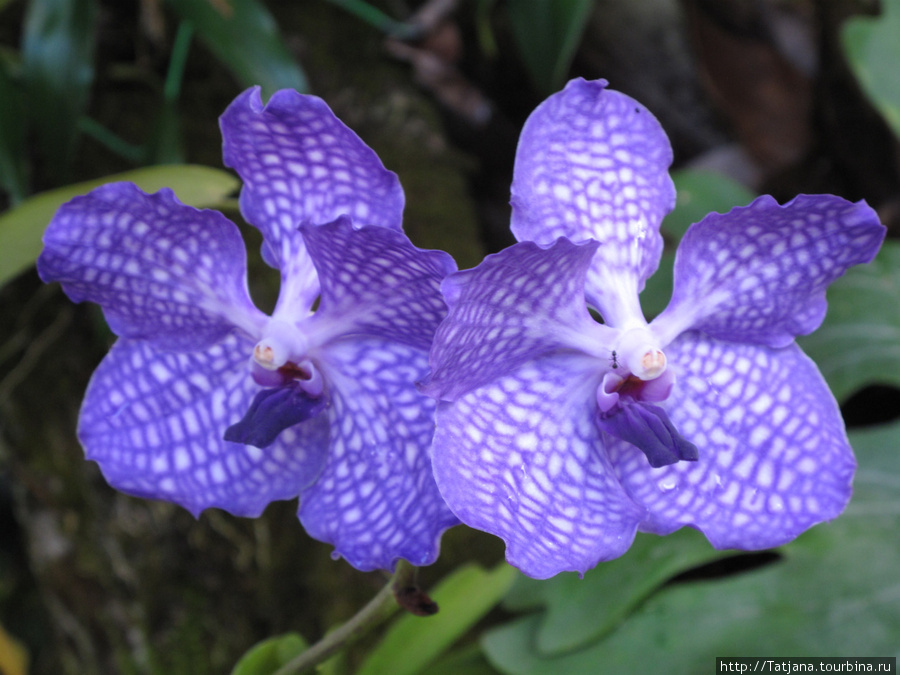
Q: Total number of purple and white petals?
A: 10